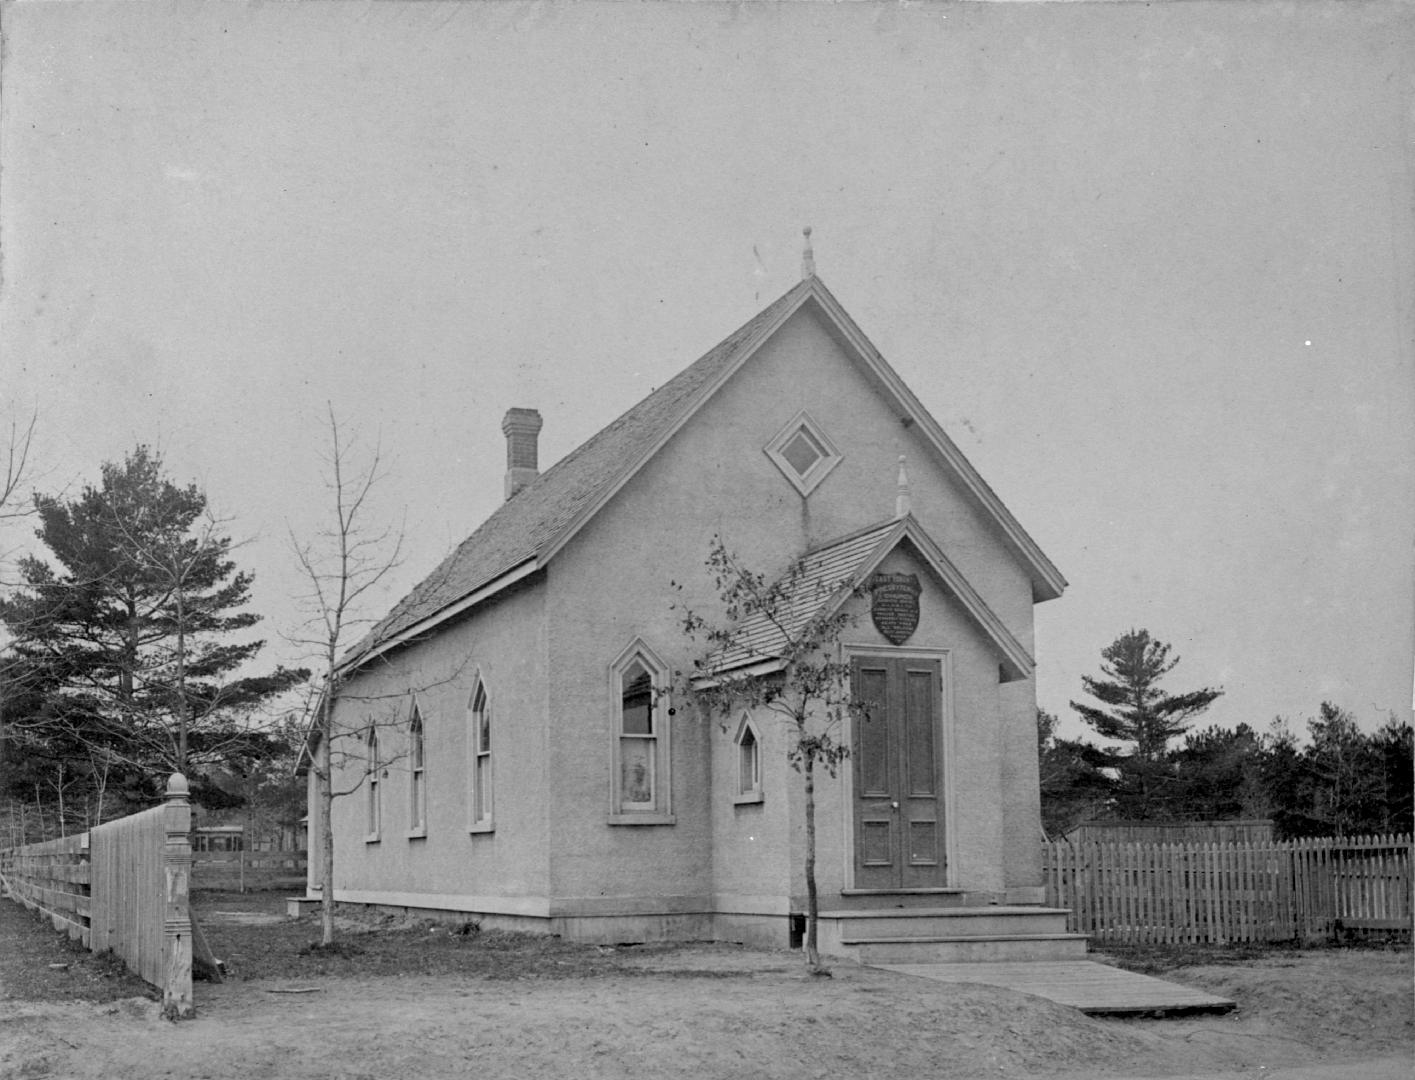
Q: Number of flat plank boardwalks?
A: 1